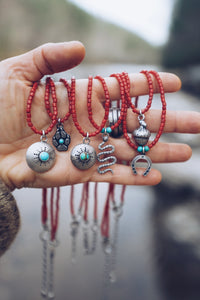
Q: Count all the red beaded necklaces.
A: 6